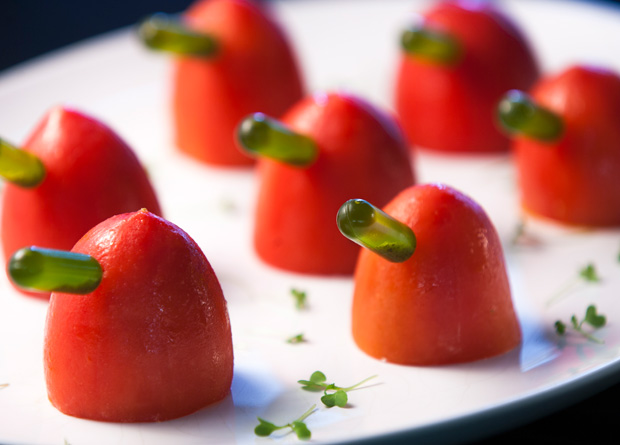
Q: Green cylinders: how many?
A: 7